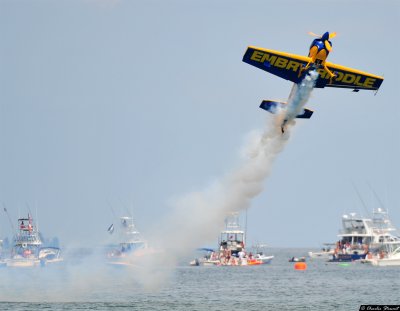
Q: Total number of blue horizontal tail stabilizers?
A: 2